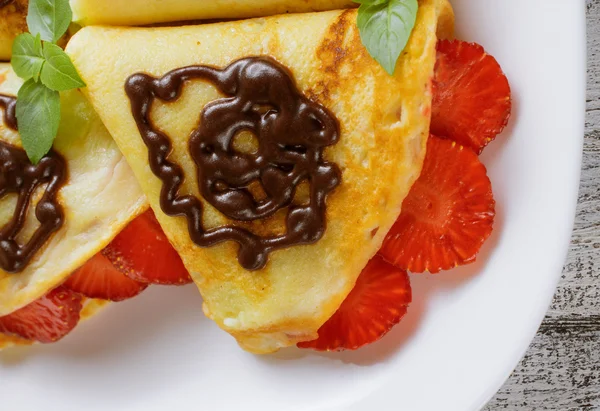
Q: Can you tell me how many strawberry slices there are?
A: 6